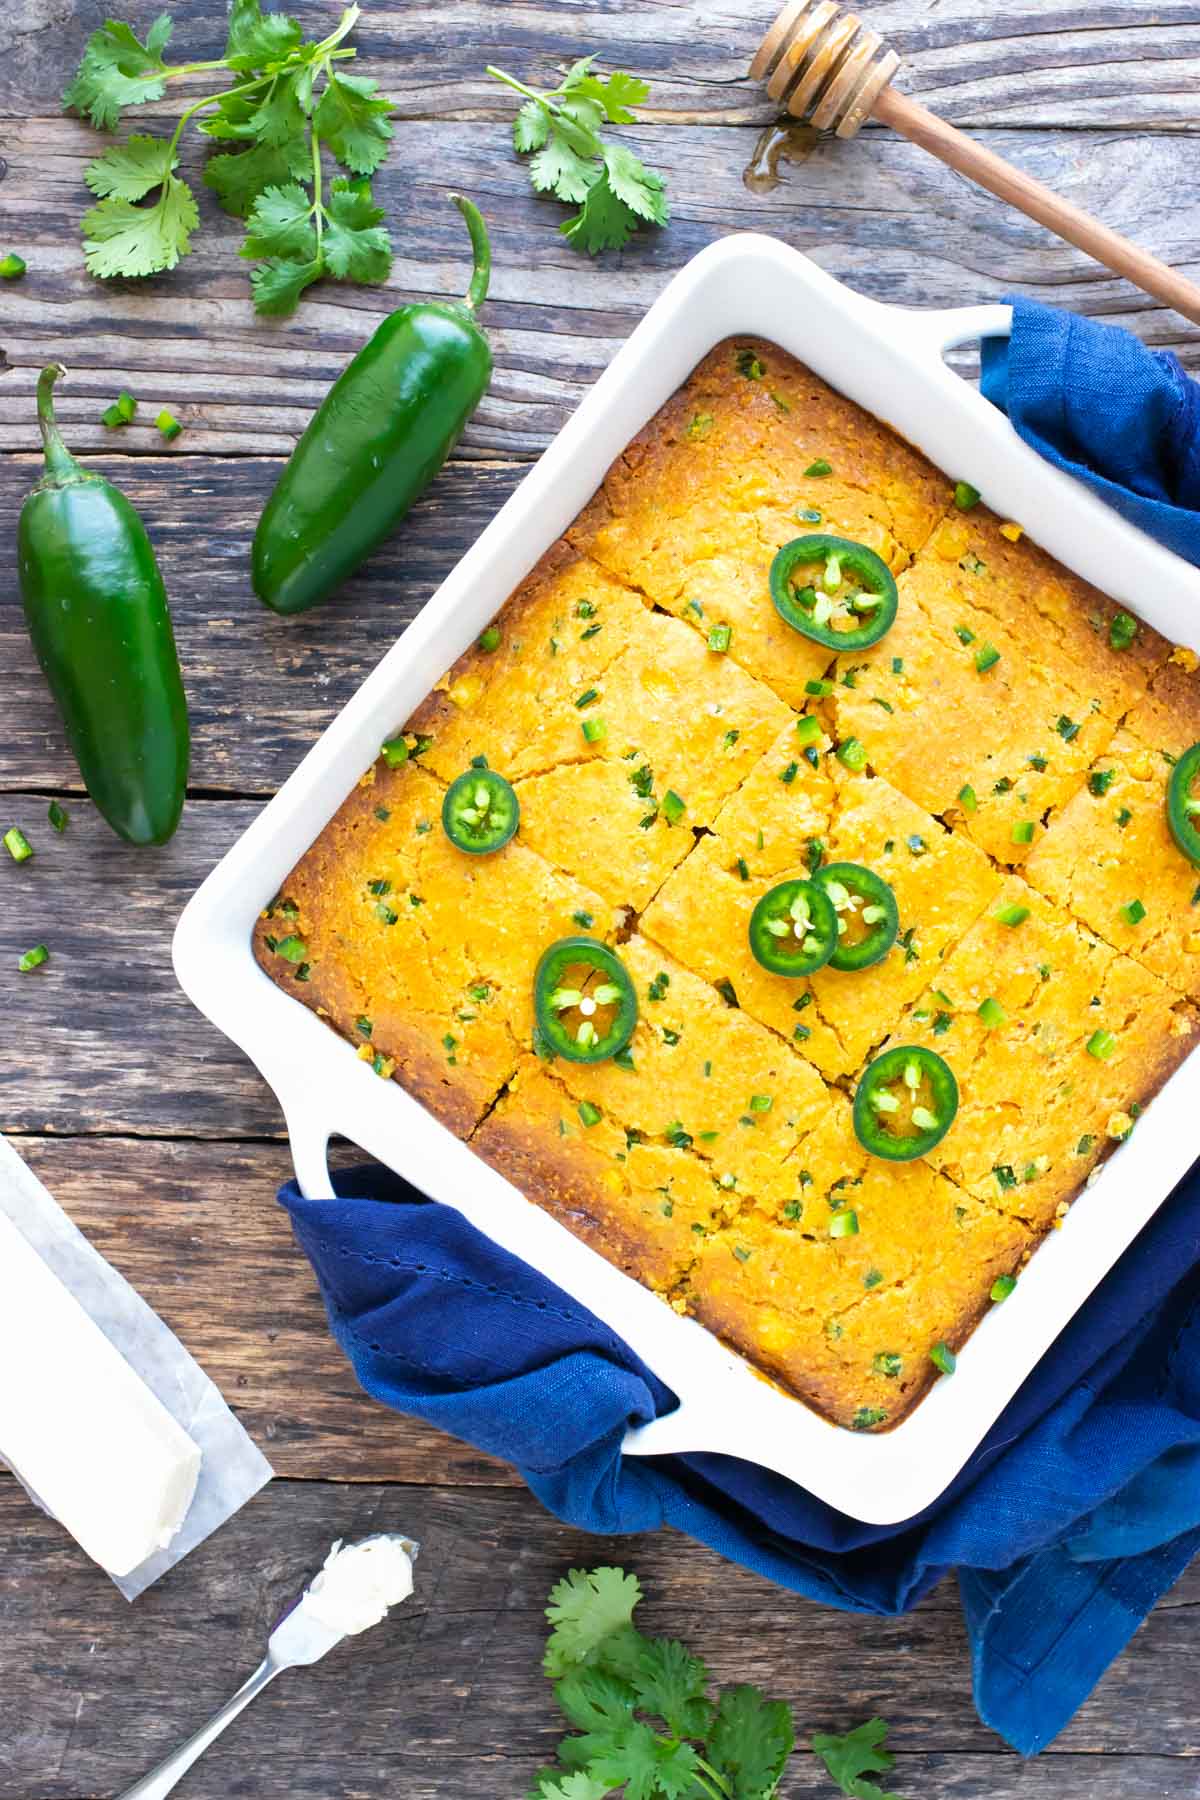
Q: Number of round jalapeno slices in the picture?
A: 7